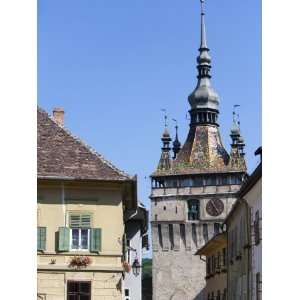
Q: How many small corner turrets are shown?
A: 4